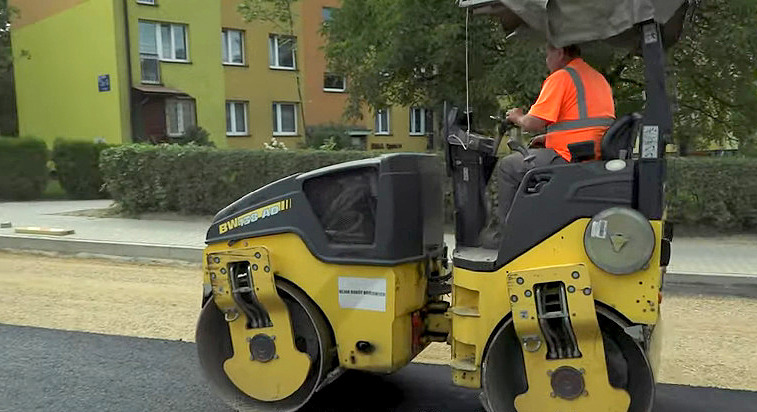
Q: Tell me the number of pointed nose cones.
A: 0